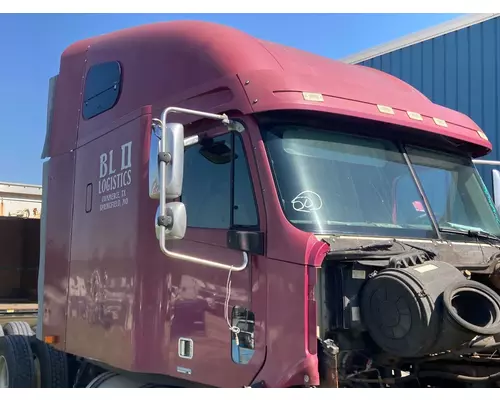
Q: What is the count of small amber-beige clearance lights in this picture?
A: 5